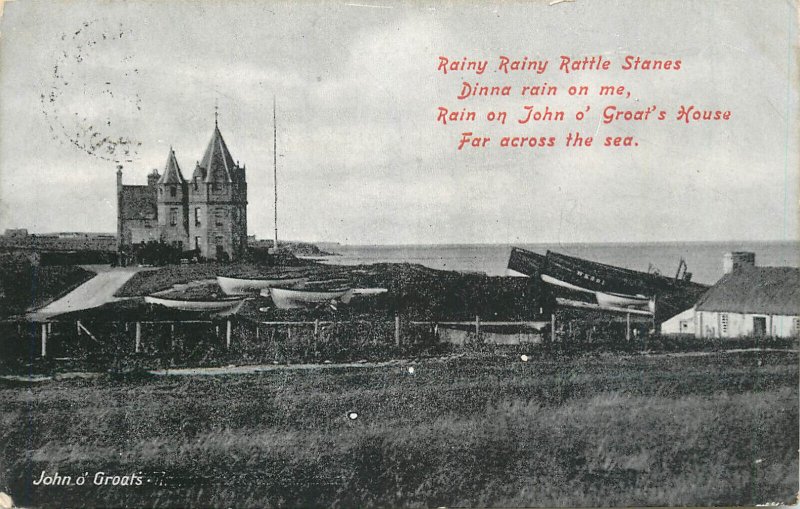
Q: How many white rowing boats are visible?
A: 4